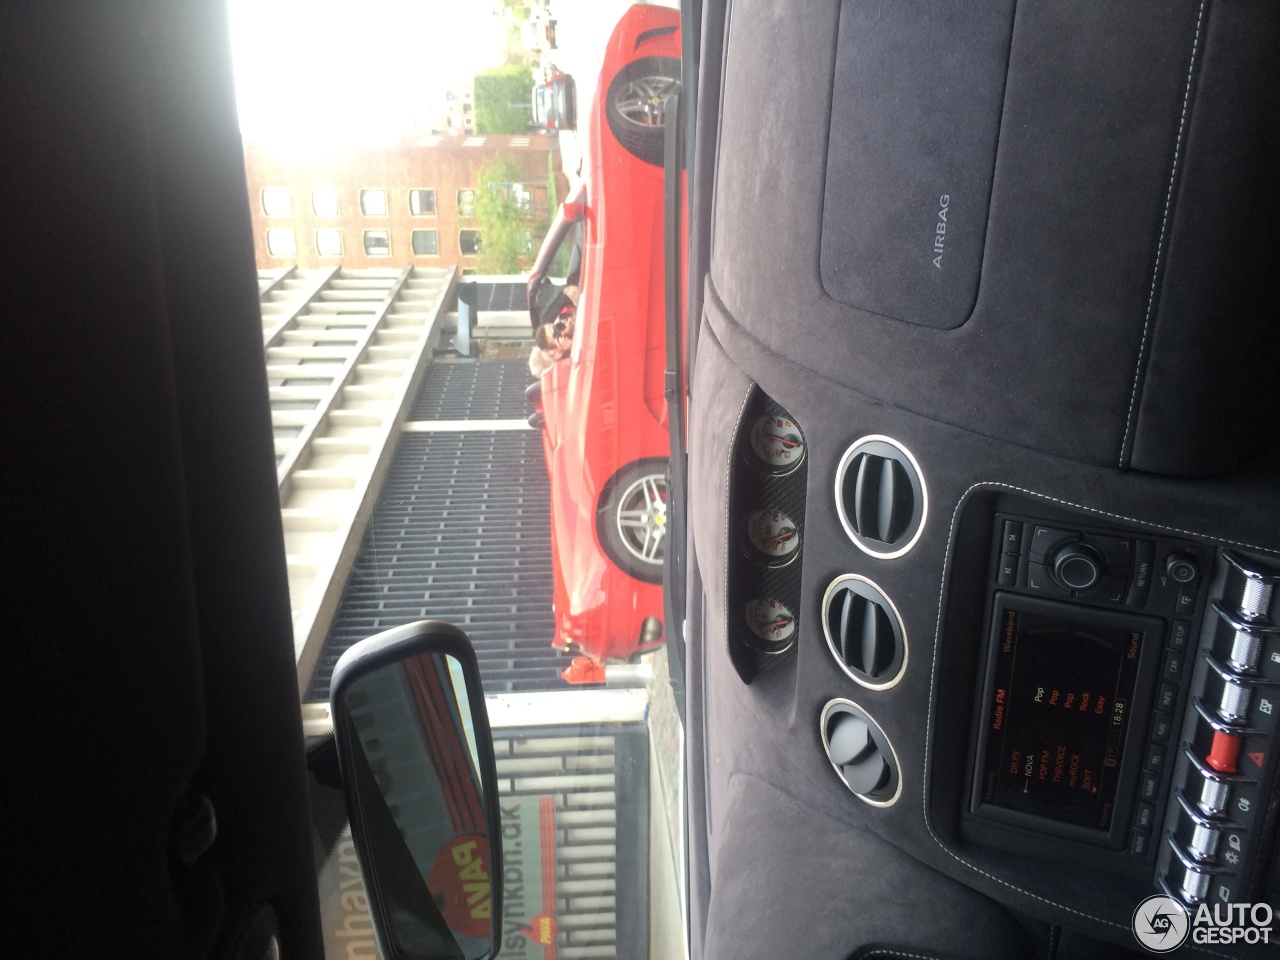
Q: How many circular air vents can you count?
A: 3